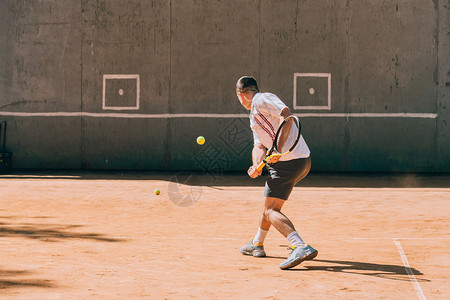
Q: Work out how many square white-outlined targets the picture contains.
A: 2